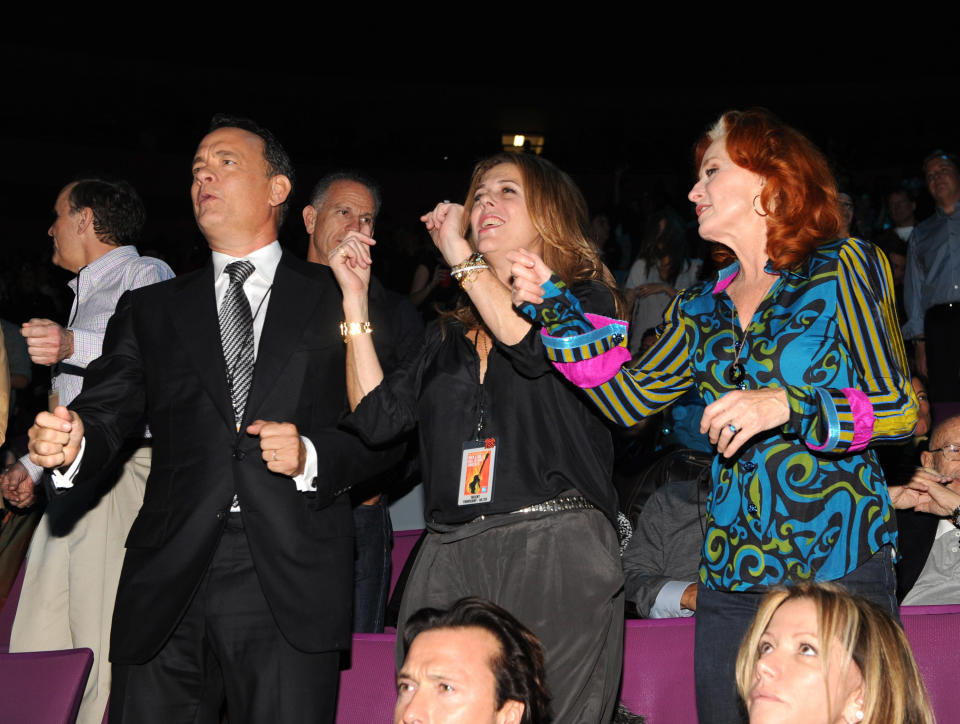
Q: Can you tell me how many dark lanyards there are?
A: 3